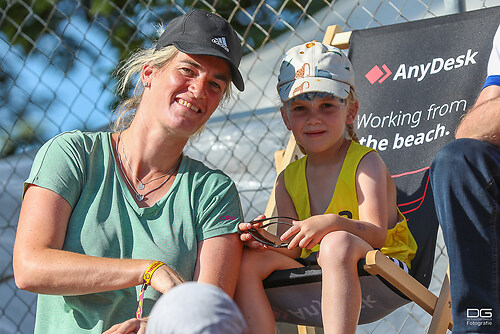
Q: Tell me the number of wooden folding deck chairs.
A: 1